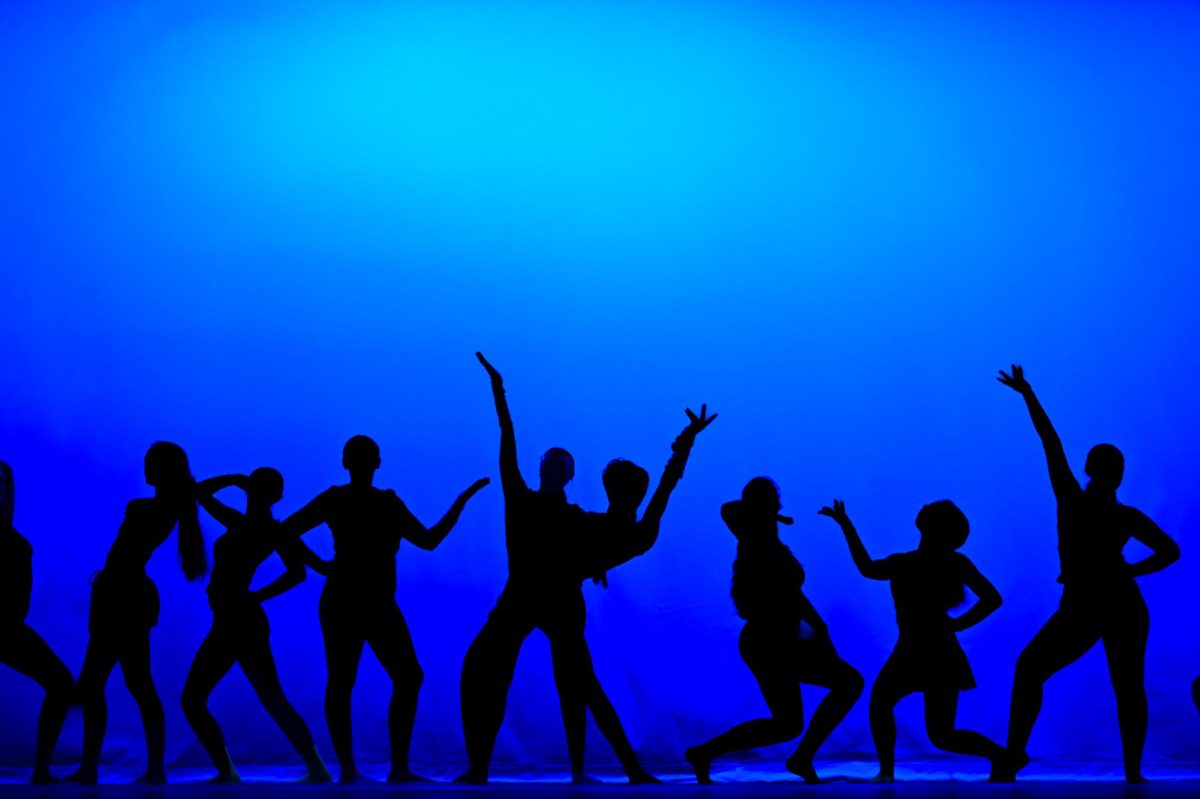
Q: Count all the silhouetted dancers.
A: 9